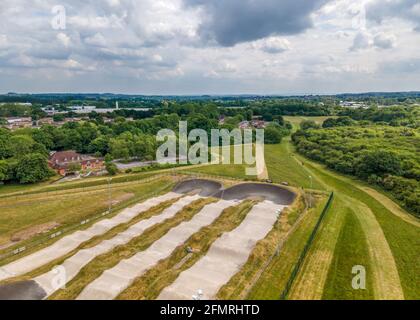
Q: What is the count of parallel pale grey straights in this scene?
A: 4